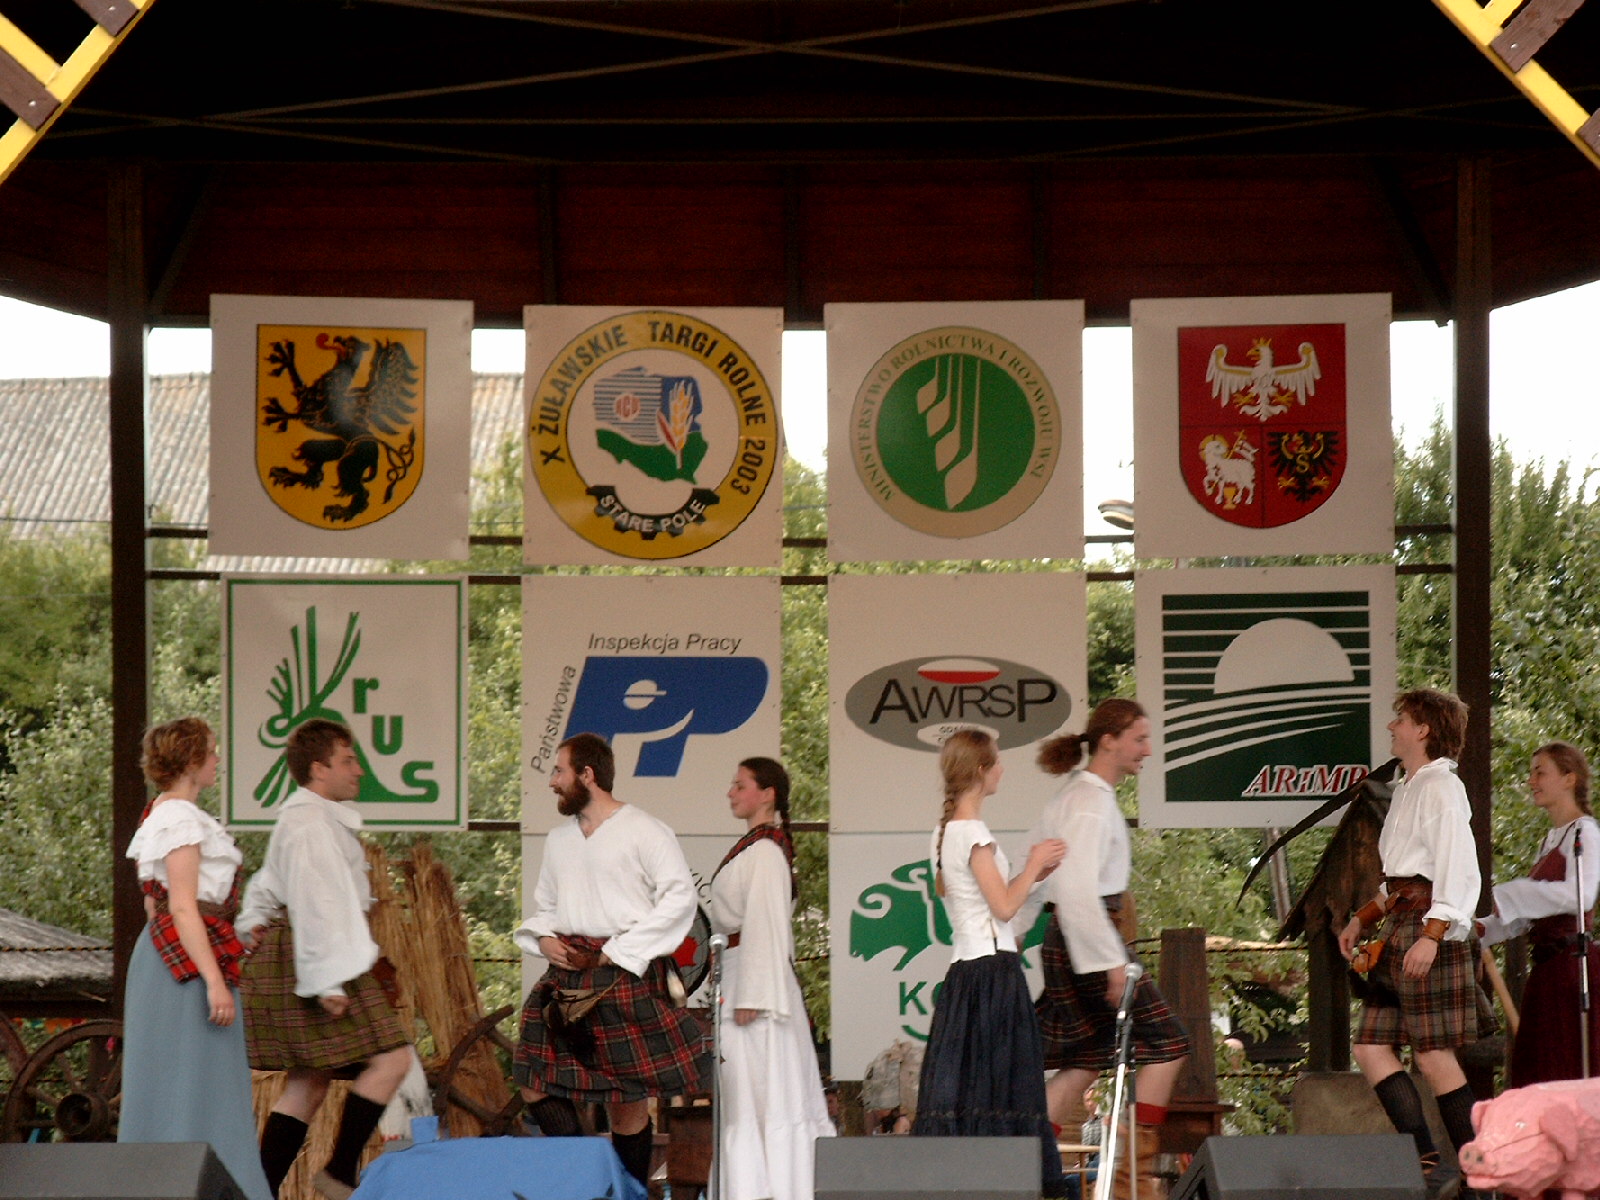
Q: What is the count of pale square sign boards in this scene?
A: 10